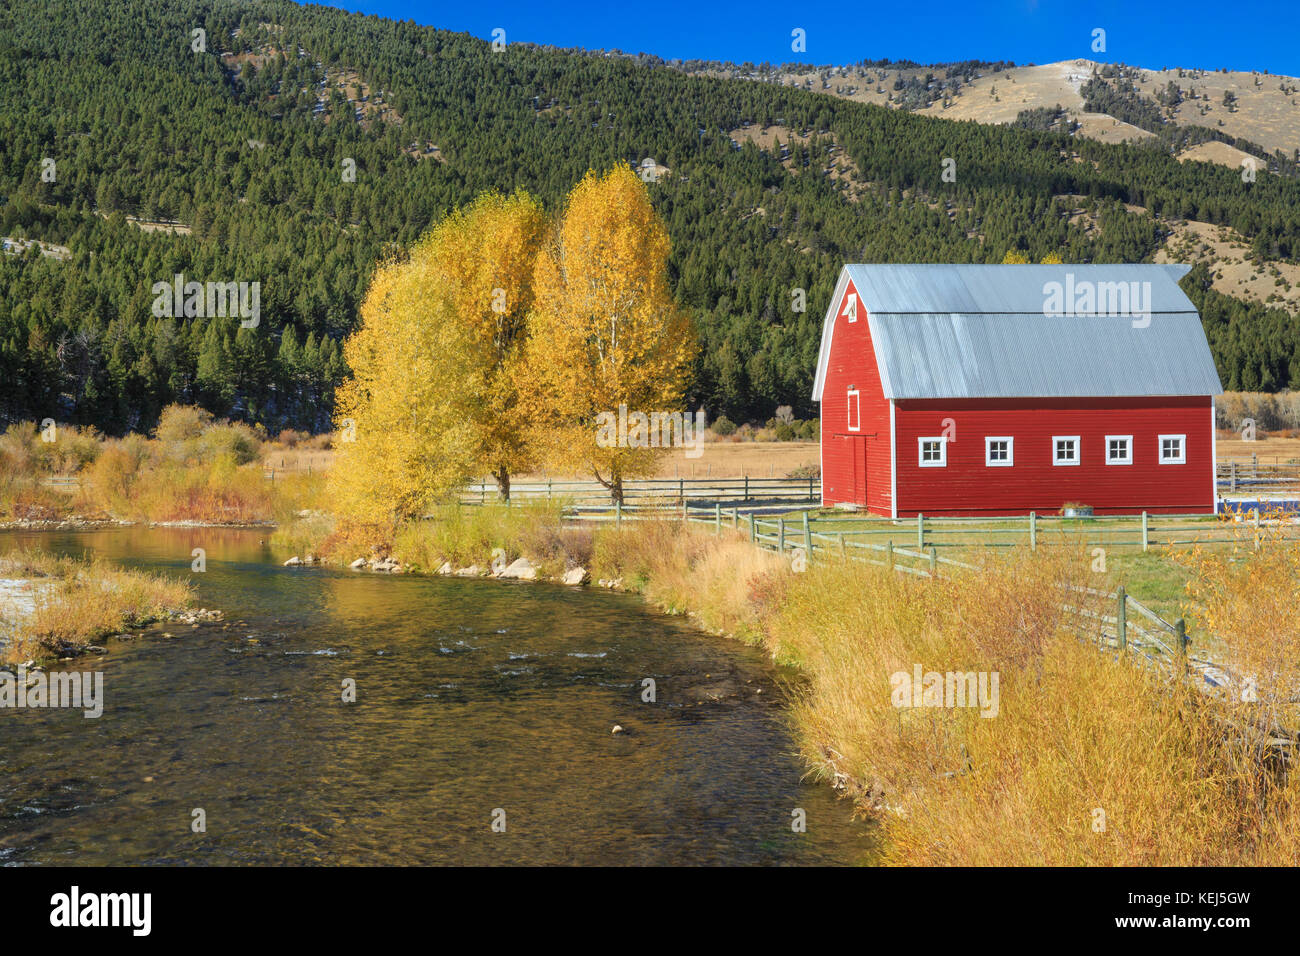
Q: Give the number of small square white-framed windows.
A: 5